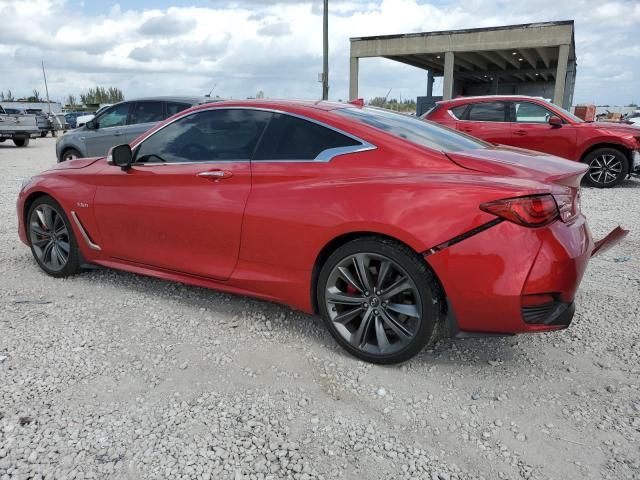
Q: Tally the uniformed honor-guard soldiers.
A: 0